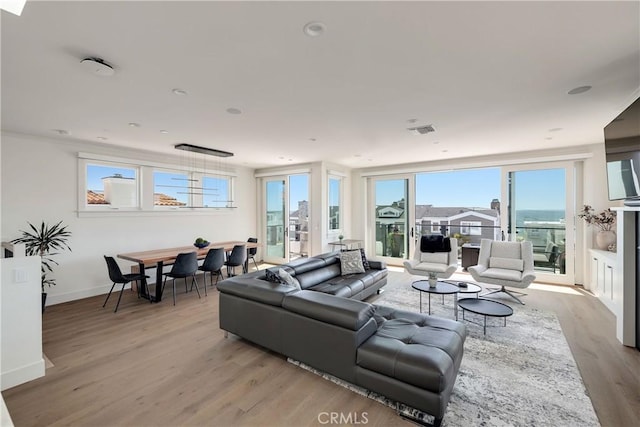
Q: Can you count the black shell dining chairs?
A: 5